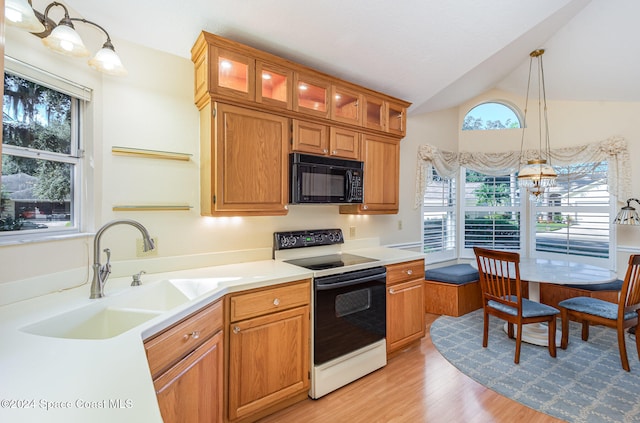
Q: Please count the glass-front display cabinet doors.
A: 6